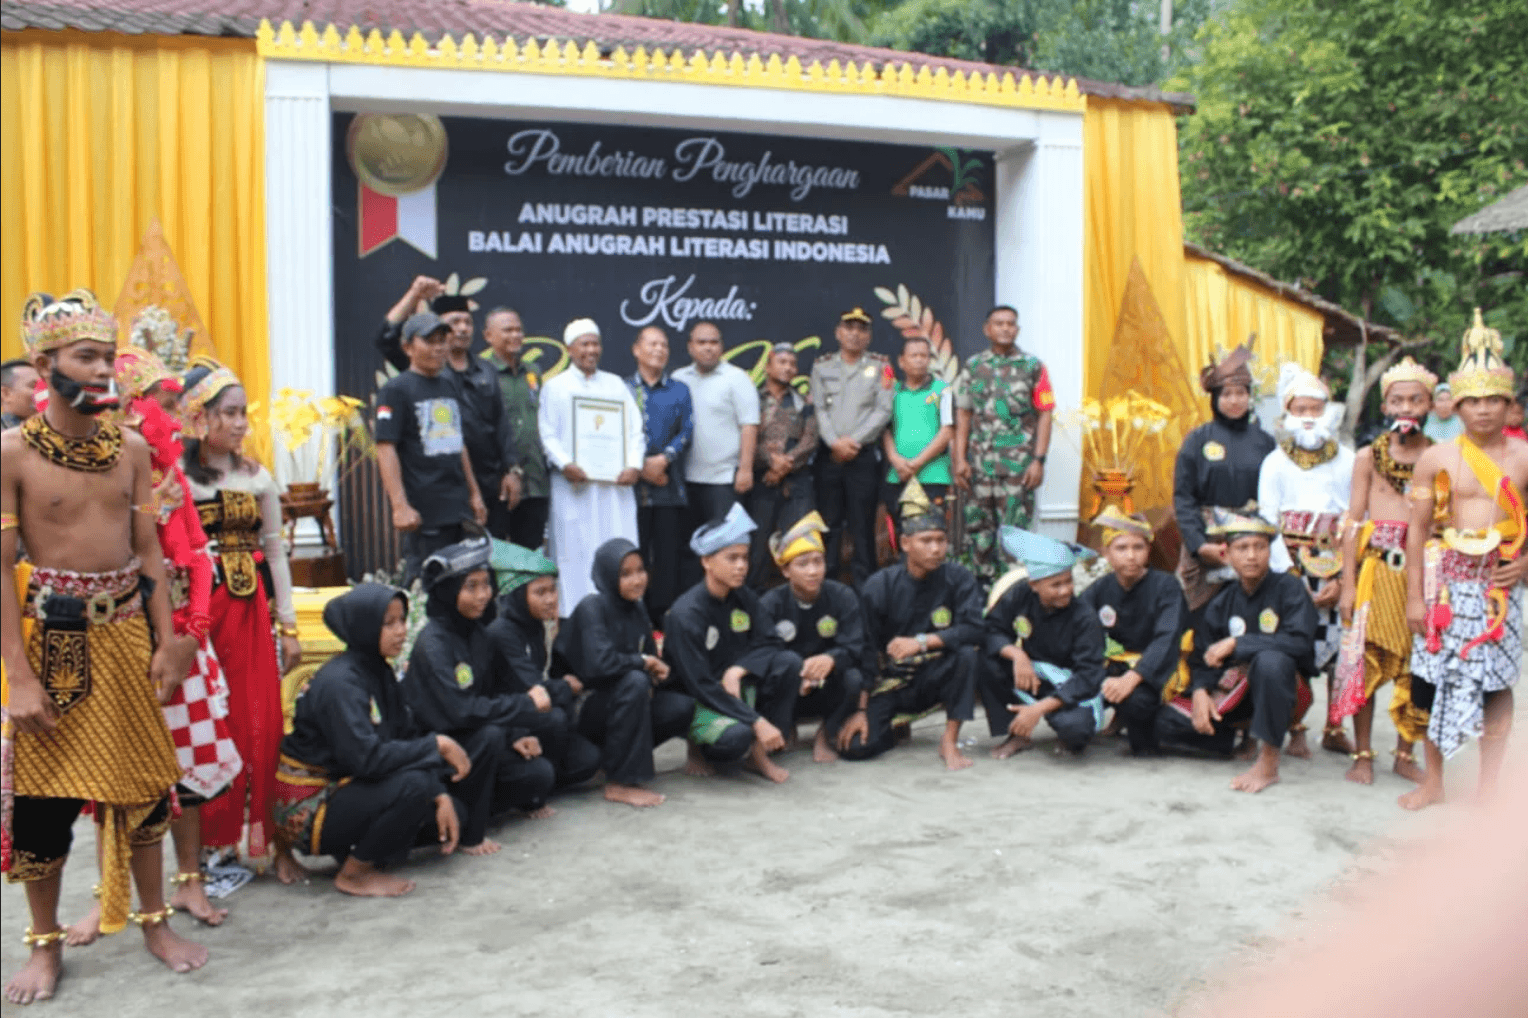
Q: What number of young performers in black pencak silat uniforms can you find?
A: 11